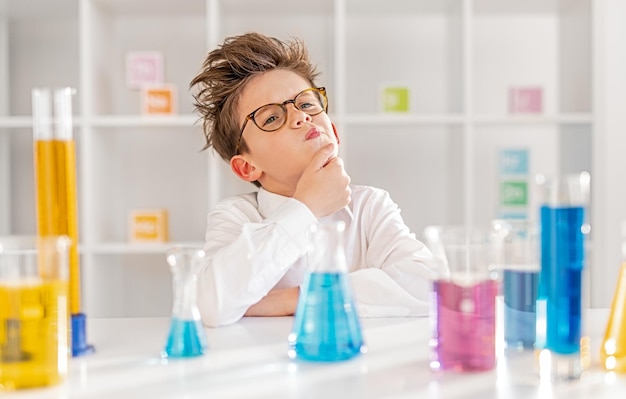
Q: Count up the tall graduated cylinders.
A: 2